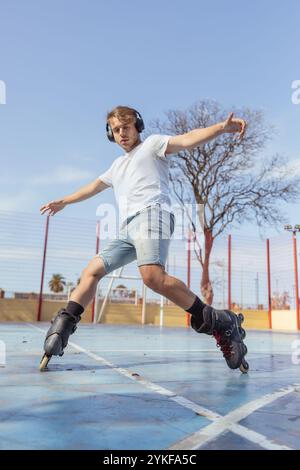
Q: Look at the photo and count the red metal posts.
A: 6